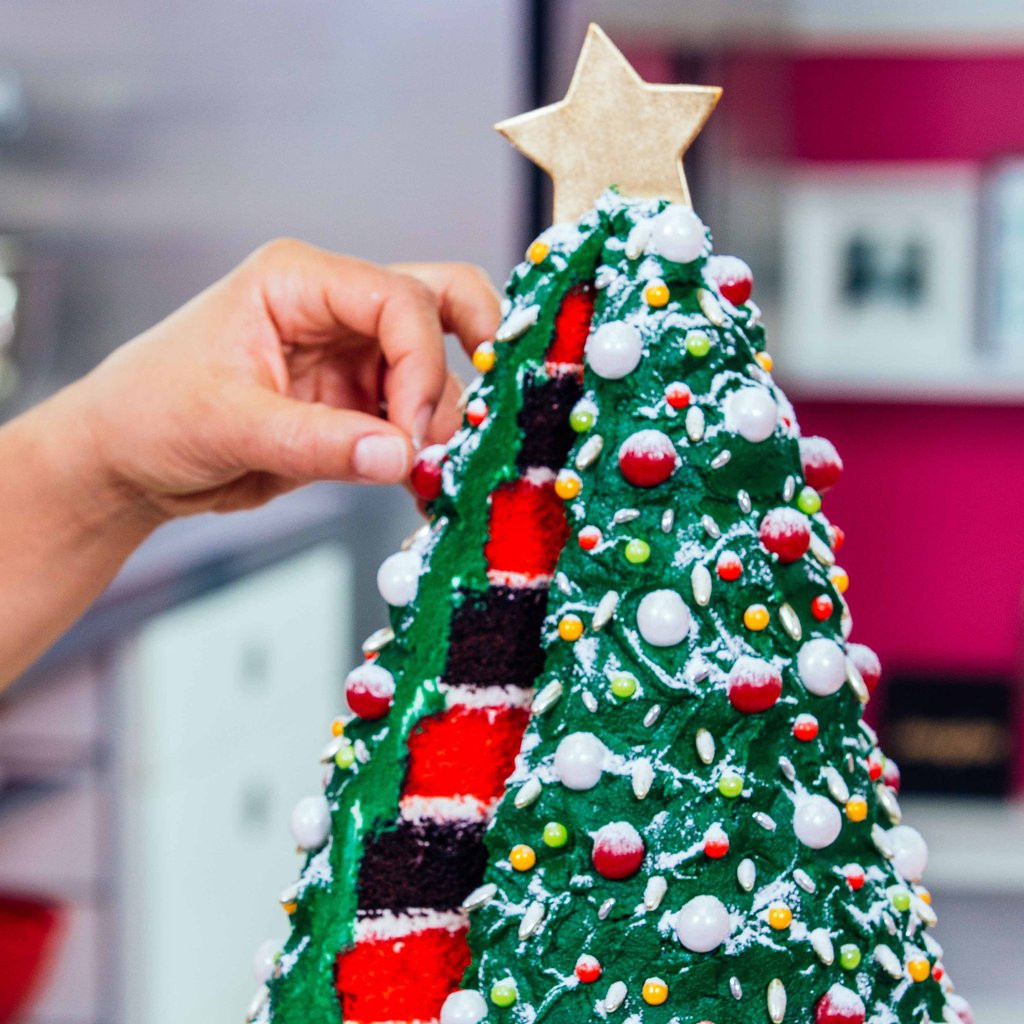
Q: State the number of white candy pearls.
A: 13